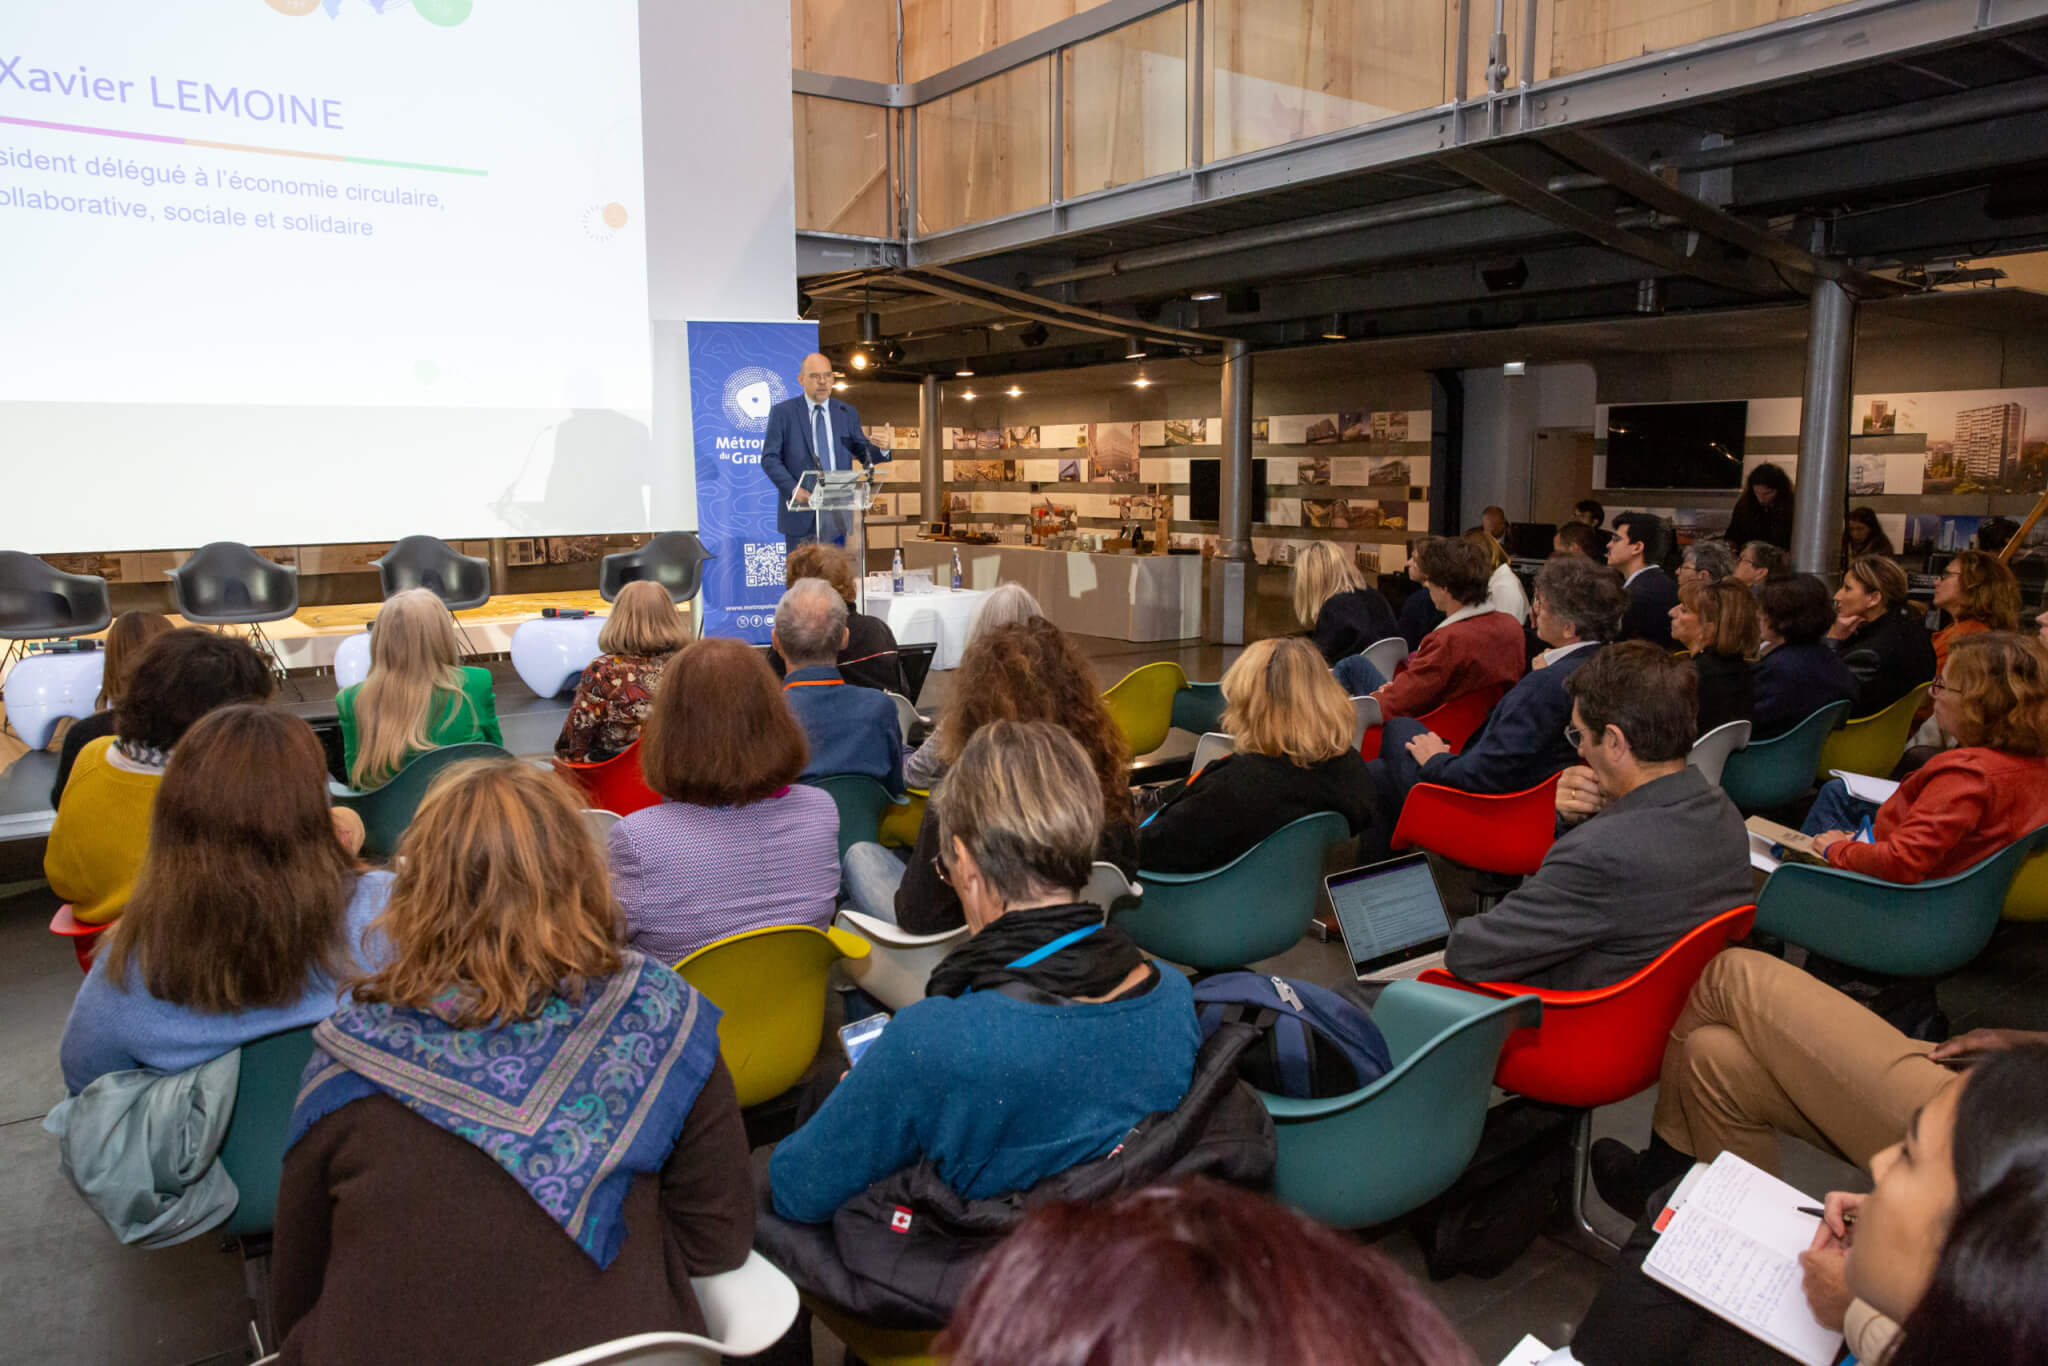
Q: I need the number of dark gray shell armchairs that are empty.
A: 4